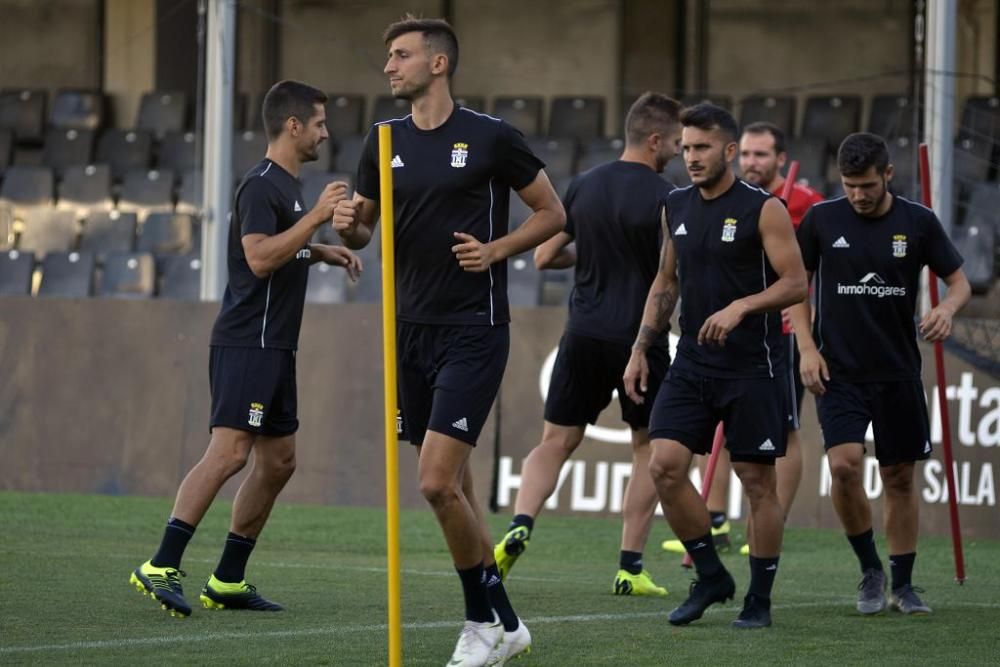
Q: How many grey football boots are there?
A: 2